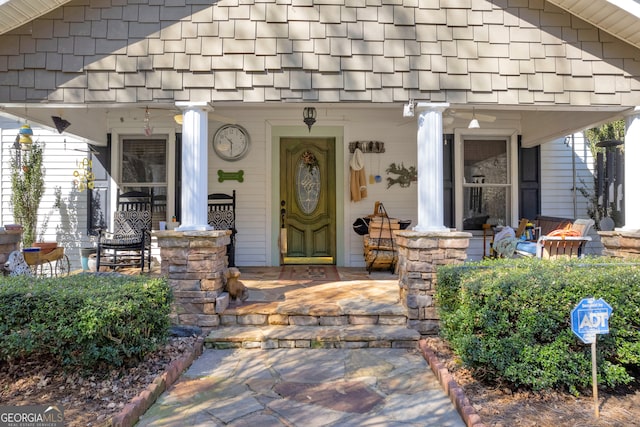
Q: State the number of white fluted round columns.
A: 3